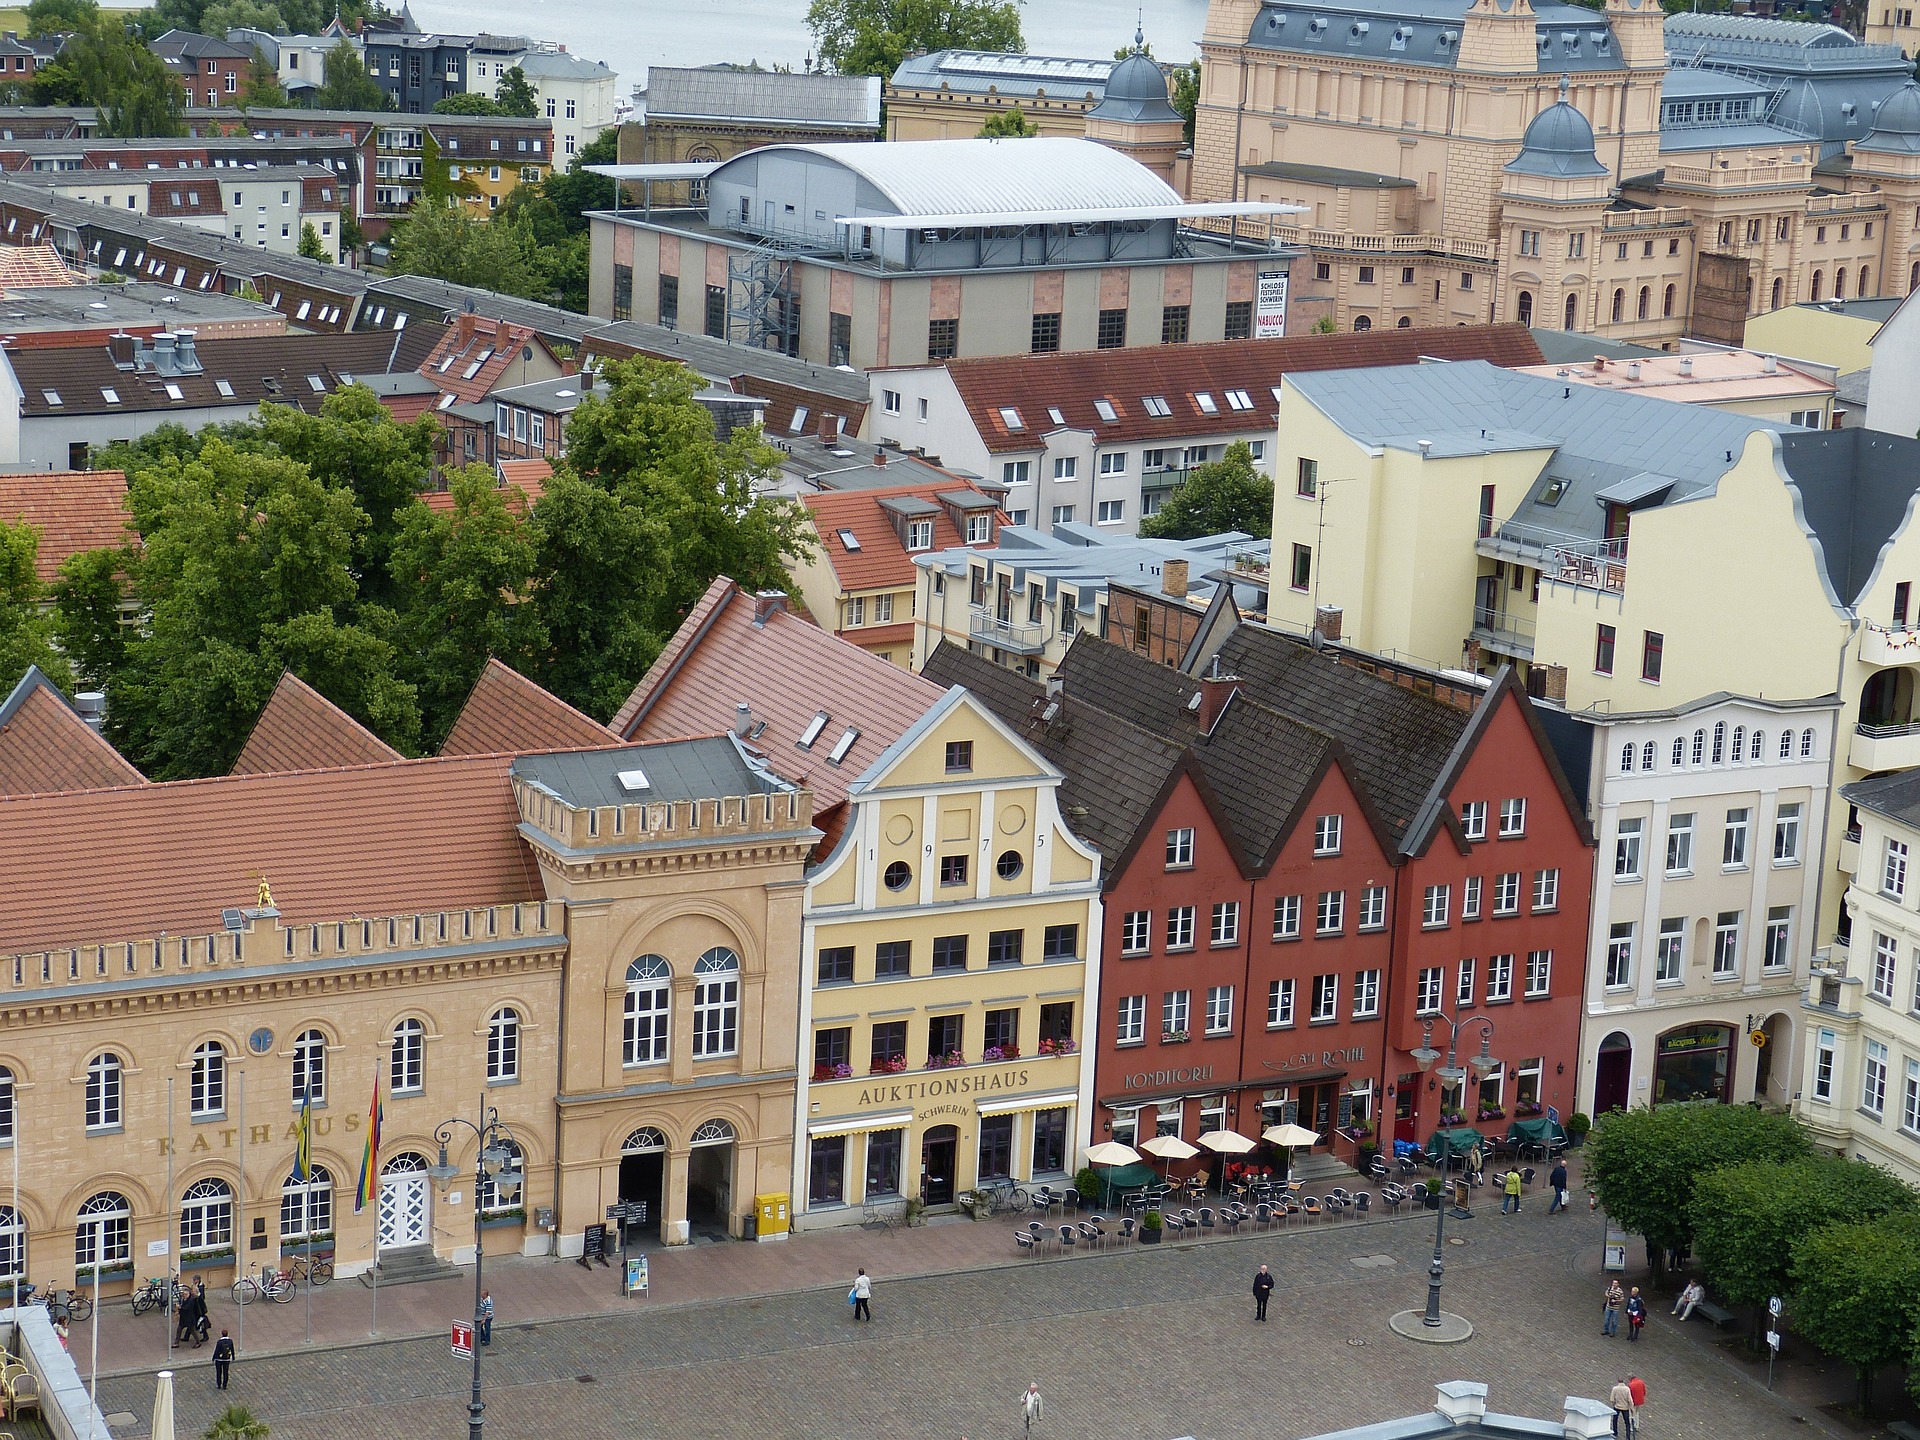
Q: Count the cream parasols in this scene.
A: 4